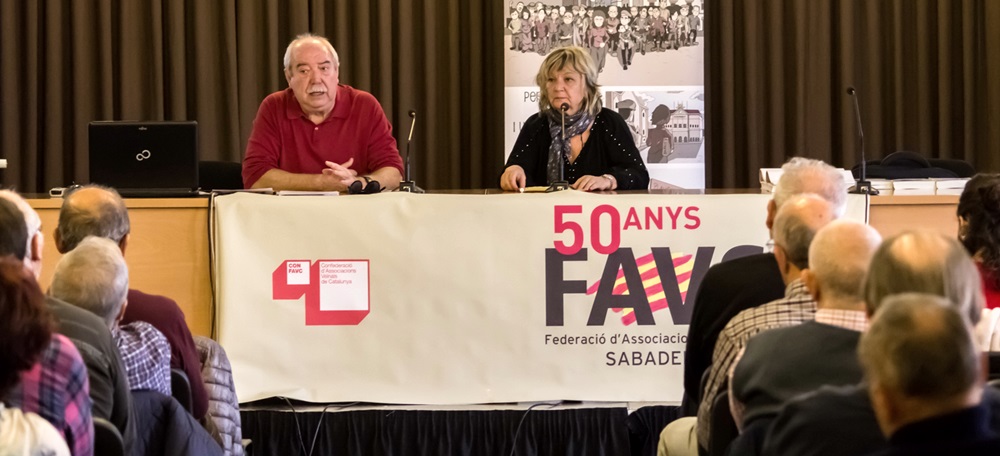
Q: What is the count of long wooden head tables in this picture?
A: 1